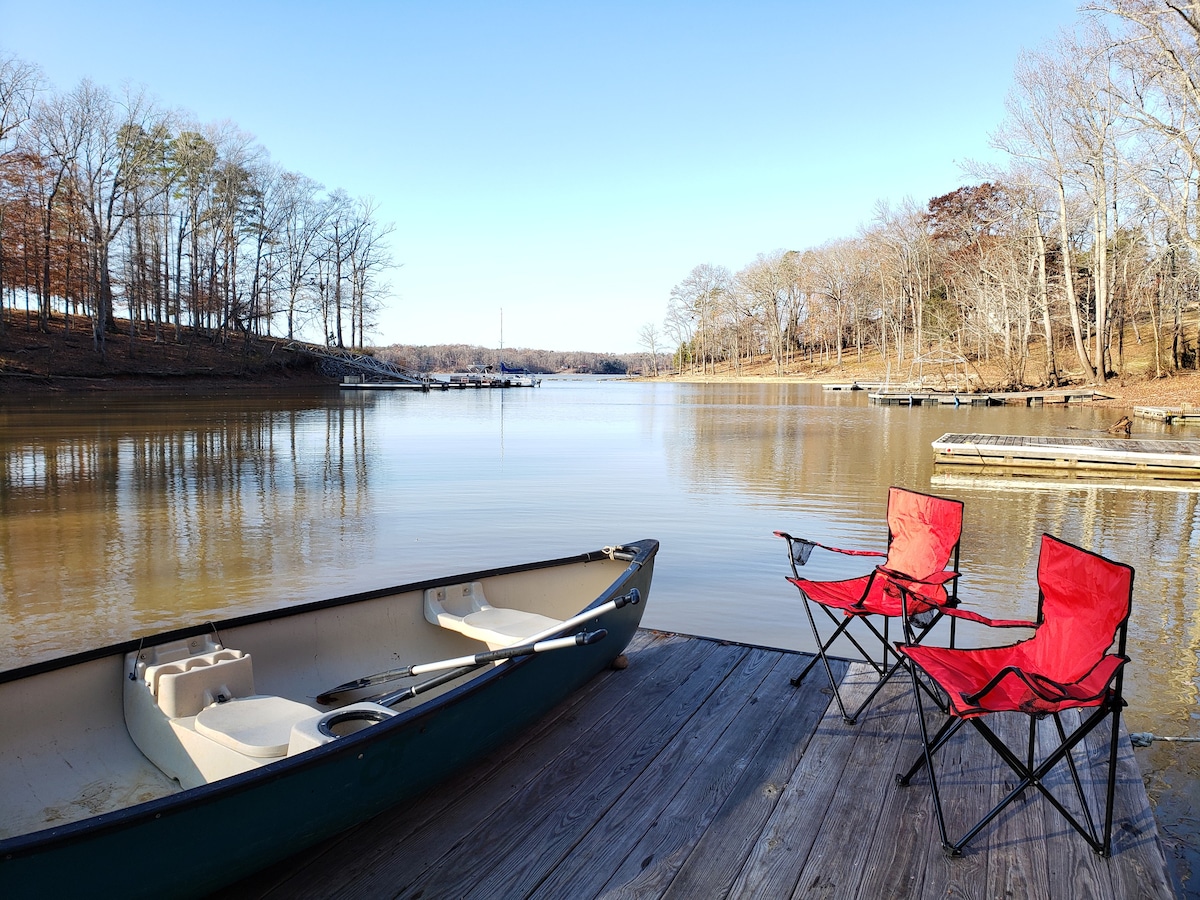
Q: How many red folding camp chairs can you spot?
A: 2